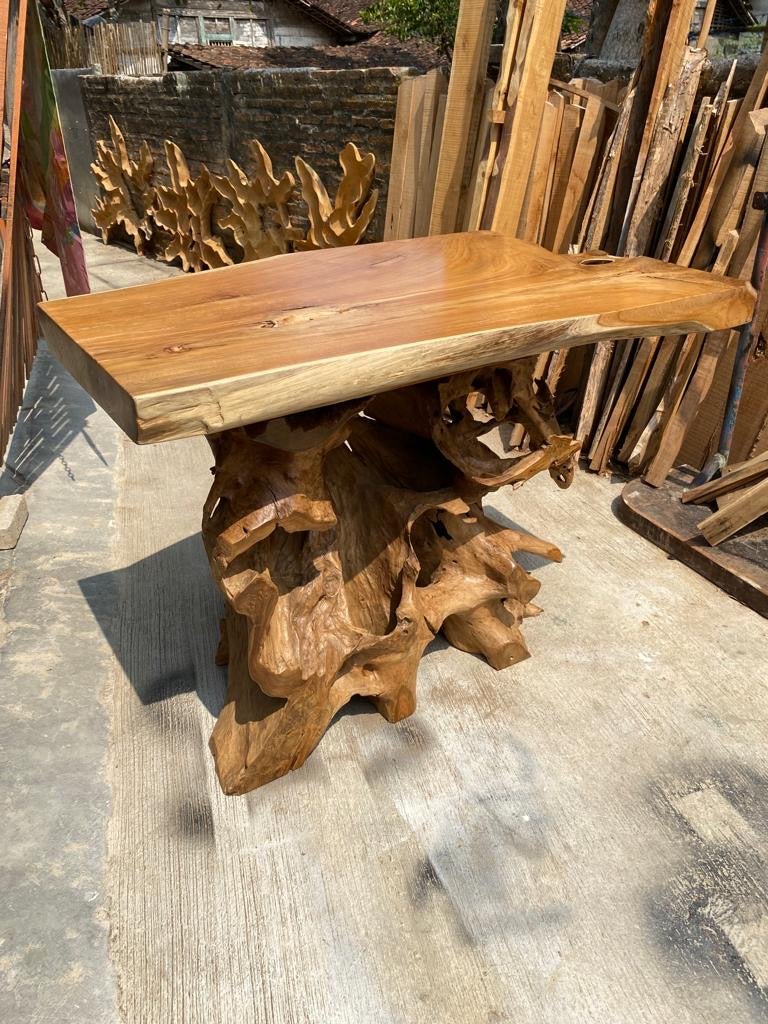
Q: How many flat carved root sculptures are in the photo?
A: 4